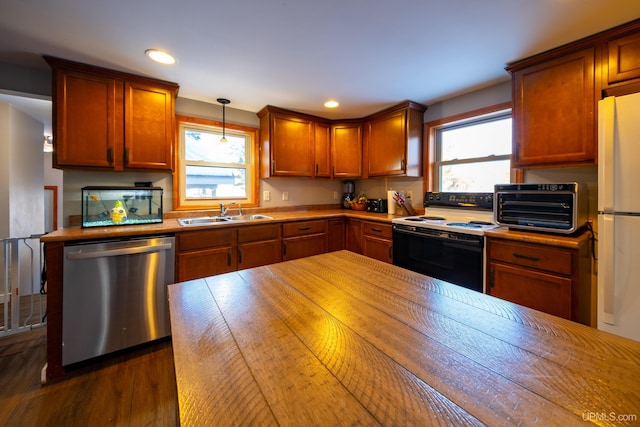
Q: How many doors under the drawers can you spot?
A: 5